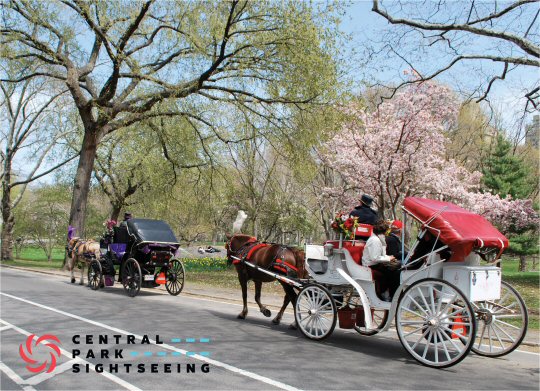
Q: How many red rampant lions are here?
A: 0